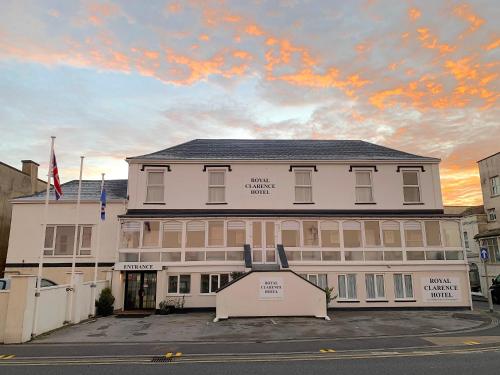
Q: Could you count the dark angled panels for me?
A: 2